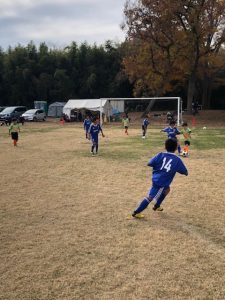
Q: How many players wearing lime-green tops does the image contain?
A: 3